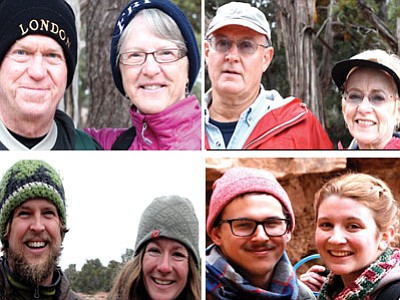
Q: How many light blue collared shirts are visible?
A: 1